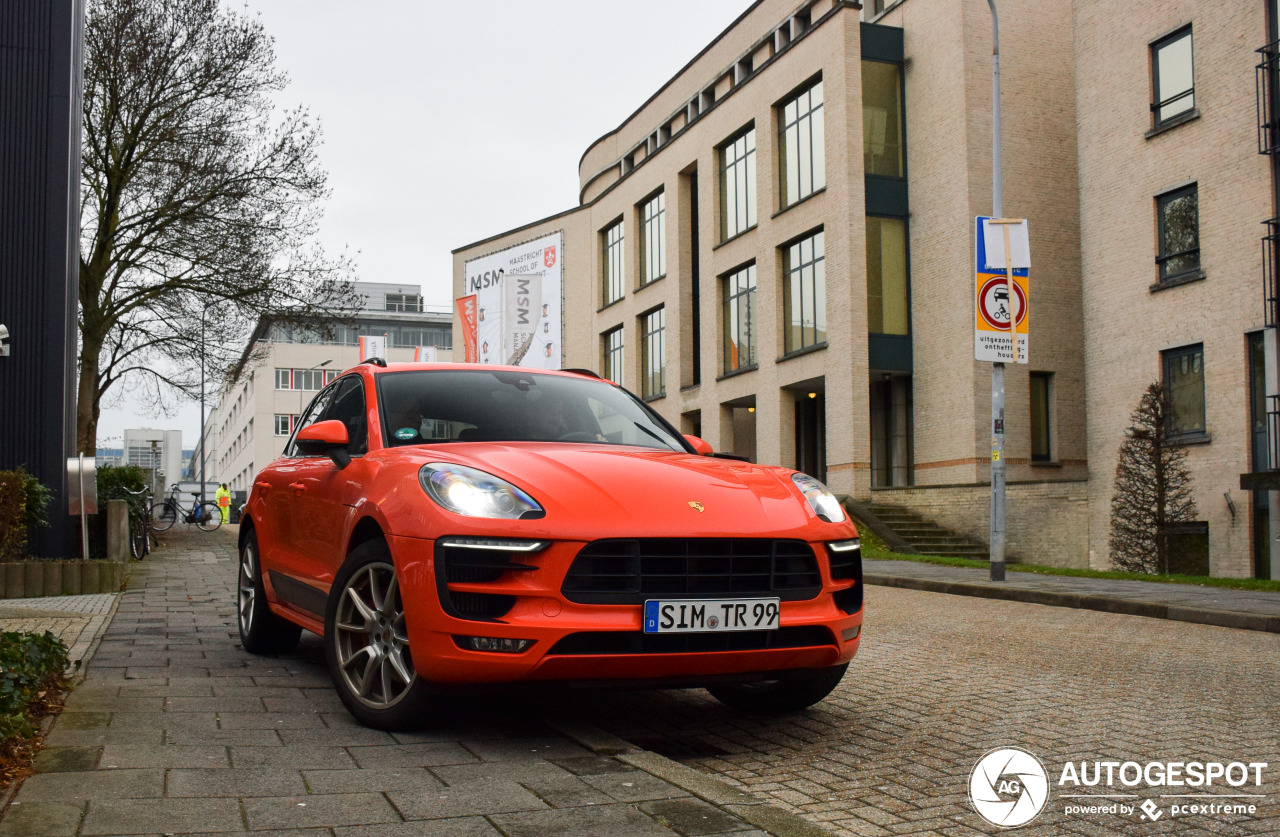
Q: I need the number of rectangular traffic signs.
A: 1